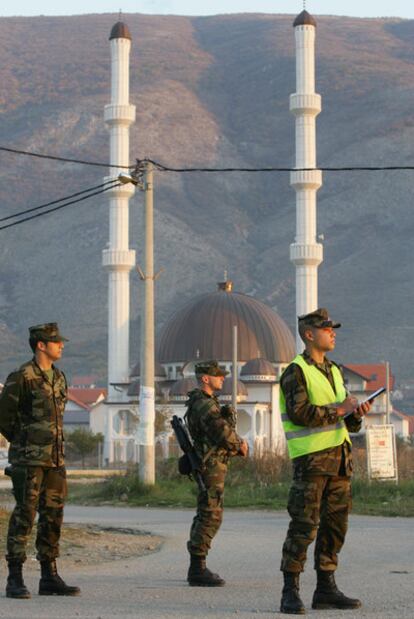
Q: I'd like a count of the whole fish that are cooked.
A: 0